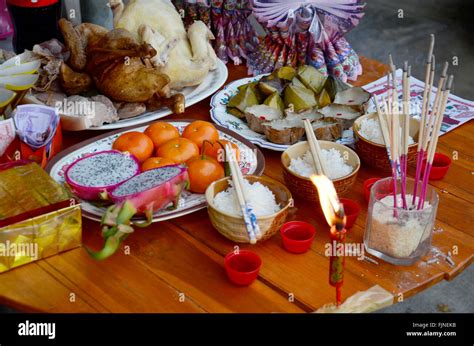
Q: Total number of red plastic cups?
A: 5